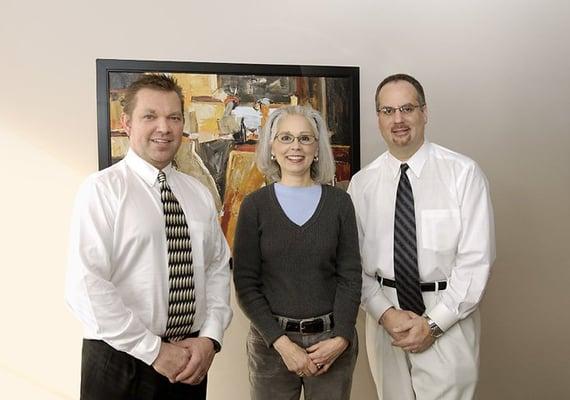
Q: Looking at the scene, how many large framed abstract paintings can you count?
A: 1